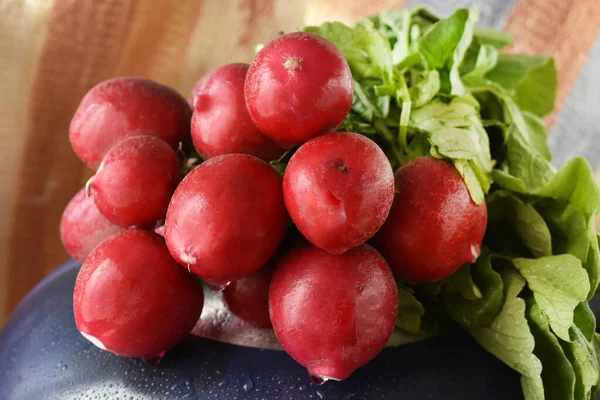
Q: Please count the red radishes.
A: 11